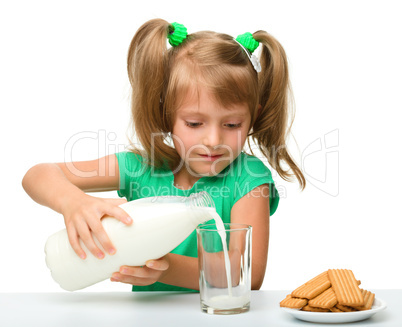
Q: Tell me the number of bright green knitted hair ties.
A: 2